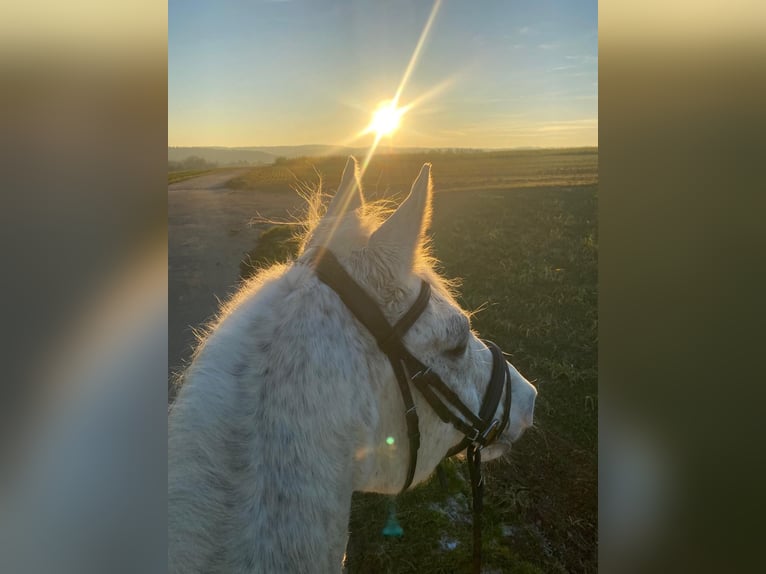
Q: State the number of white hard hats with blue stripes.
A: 0